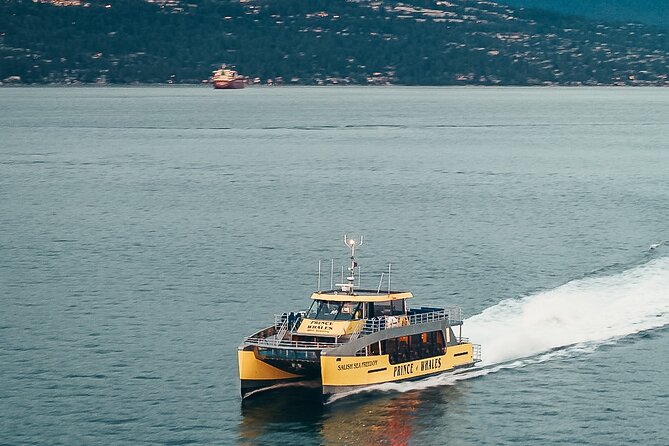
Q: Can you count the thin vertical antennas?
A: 6